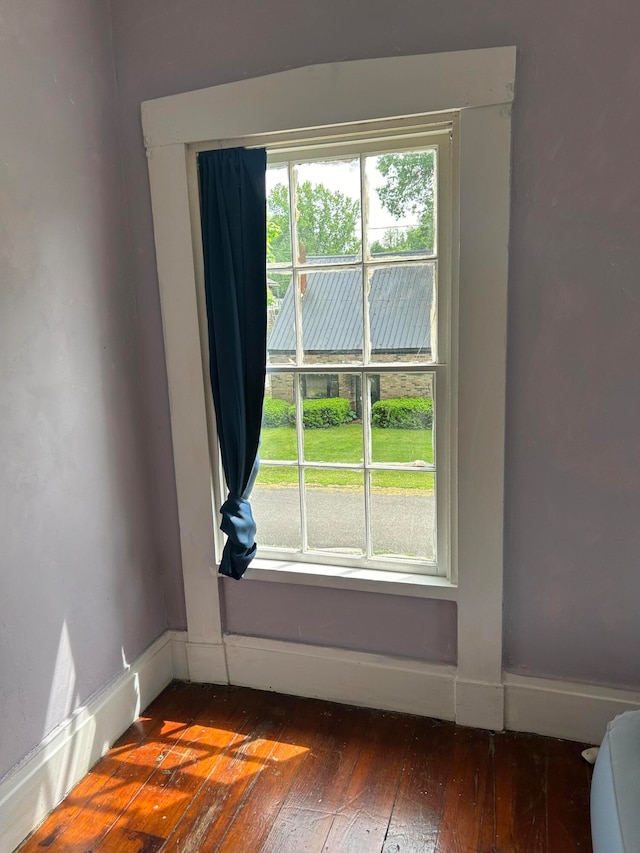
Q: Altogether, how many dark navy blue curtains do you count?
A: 1